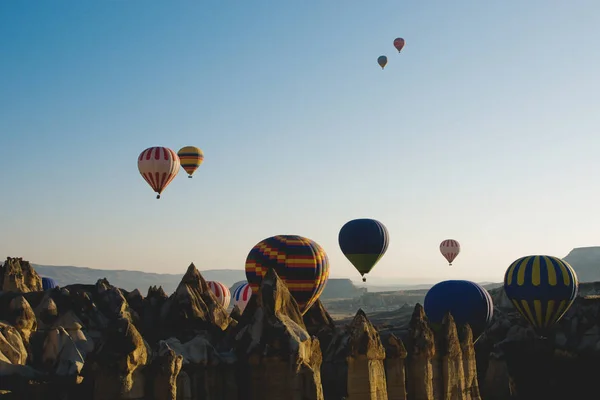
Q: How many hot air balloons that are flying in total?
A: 12